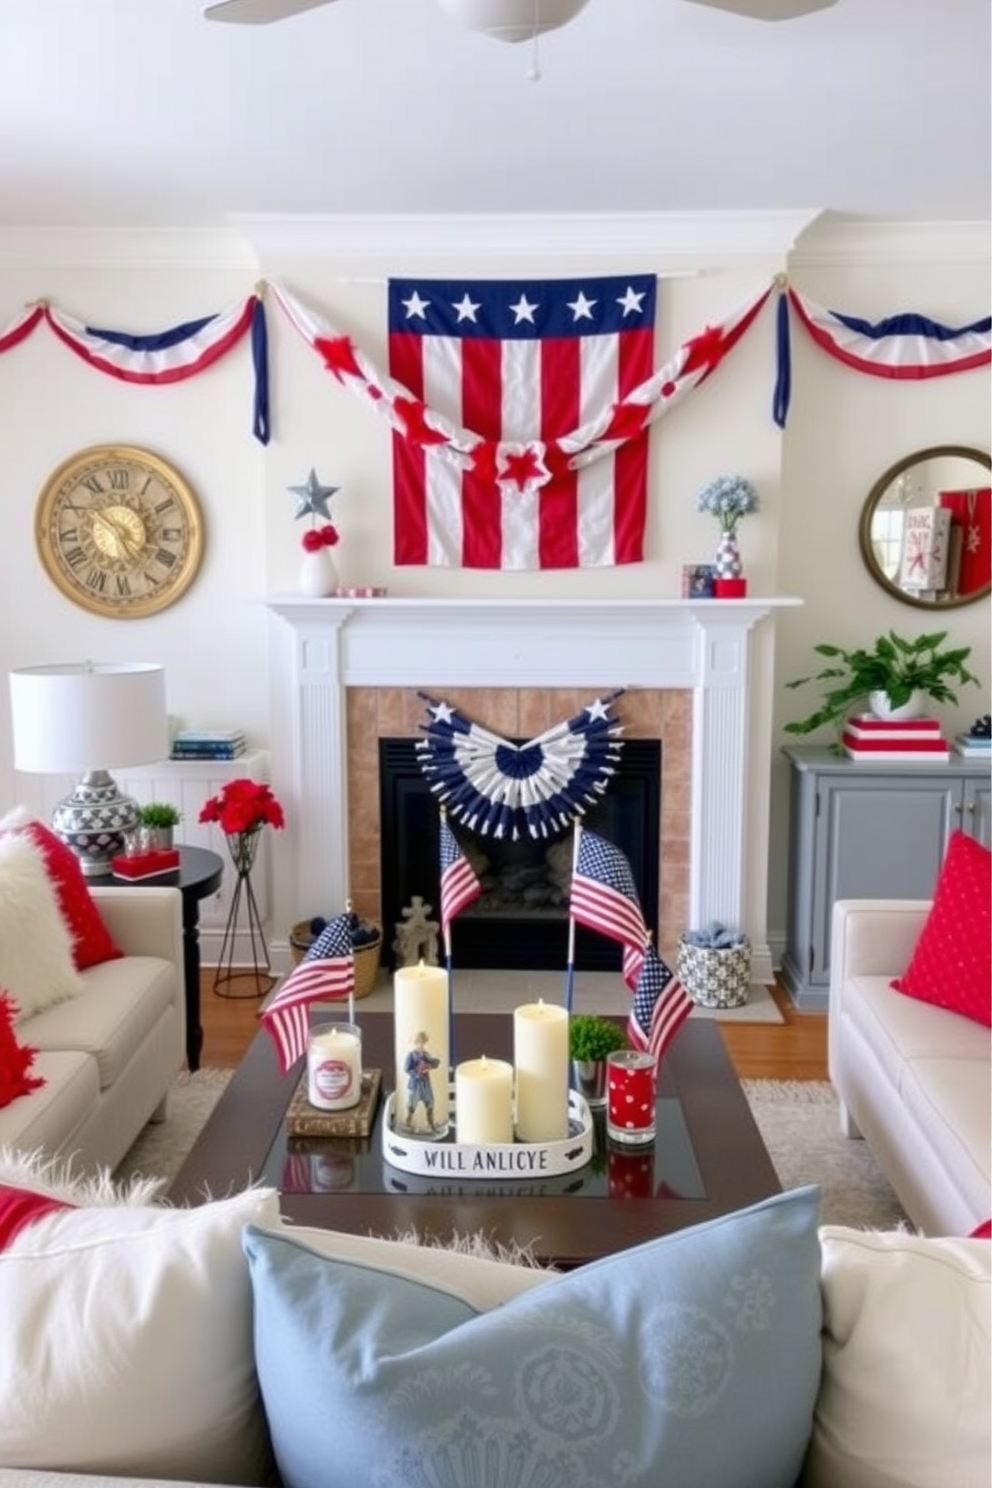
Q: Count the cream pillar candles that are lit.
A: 3